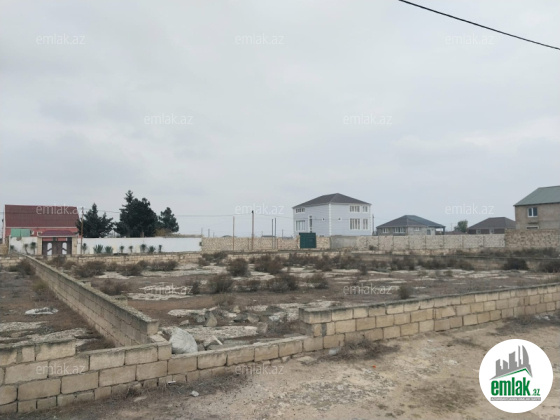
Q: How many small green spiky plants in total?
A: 11